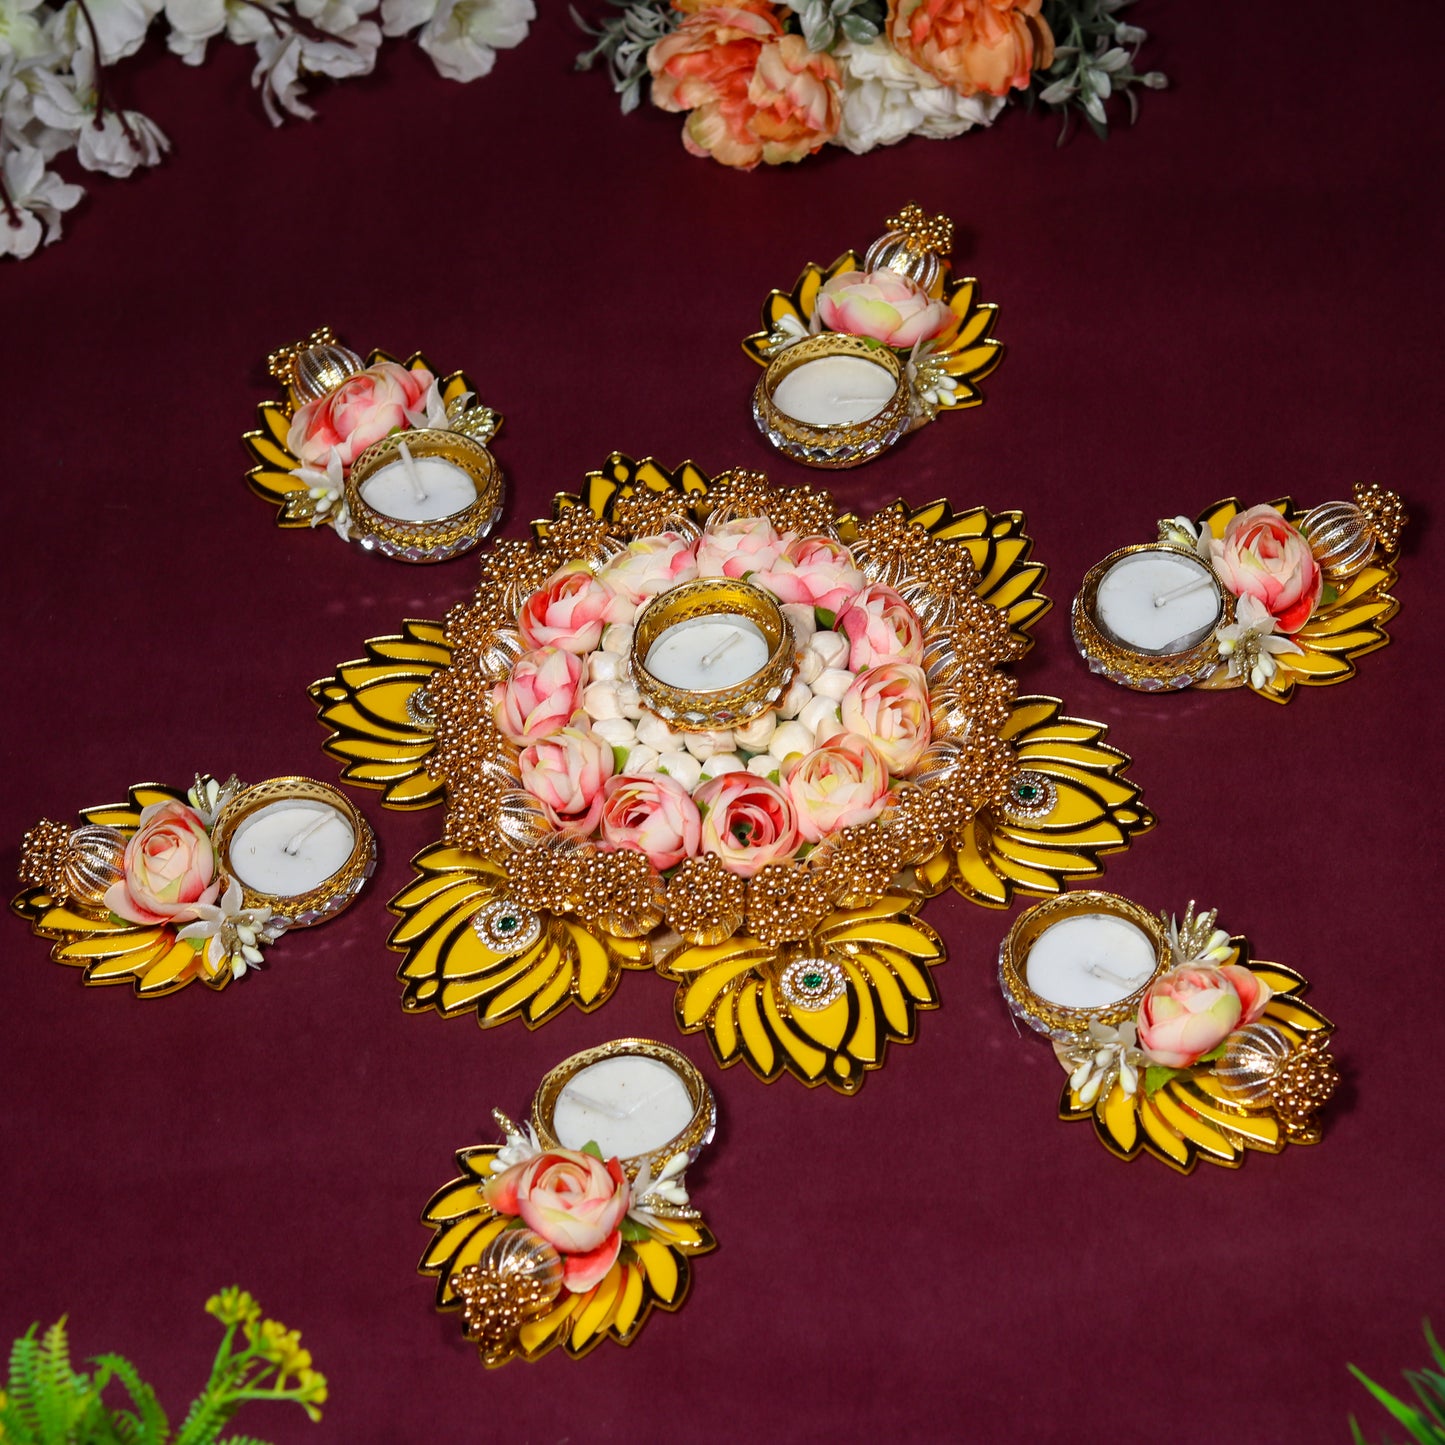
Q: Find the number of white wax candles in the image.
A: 7